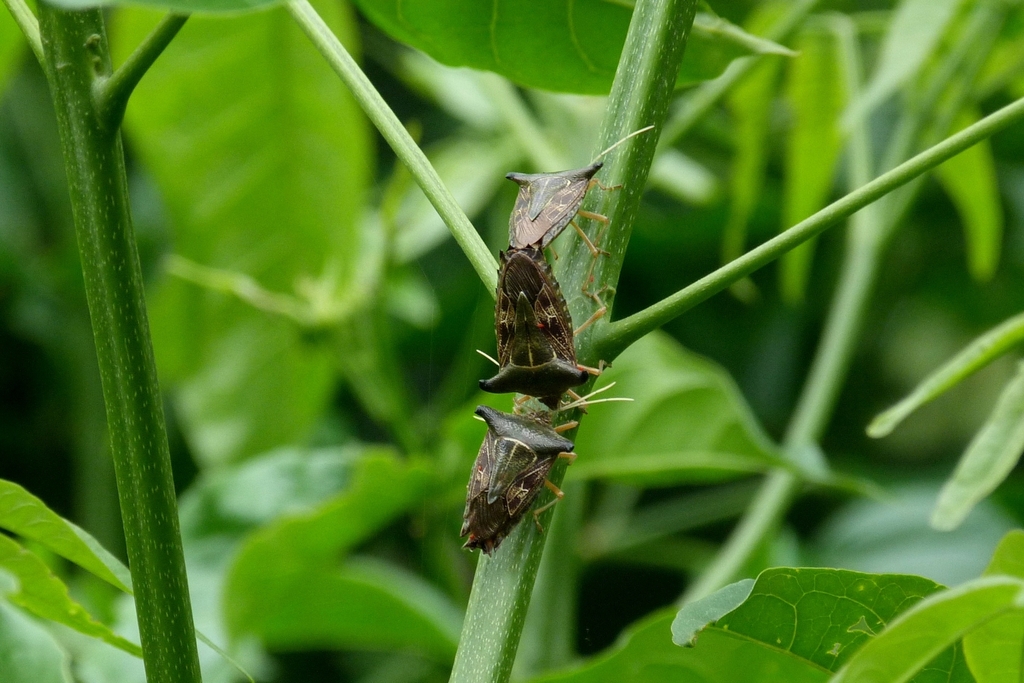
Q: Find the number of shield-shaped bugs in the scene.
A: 3